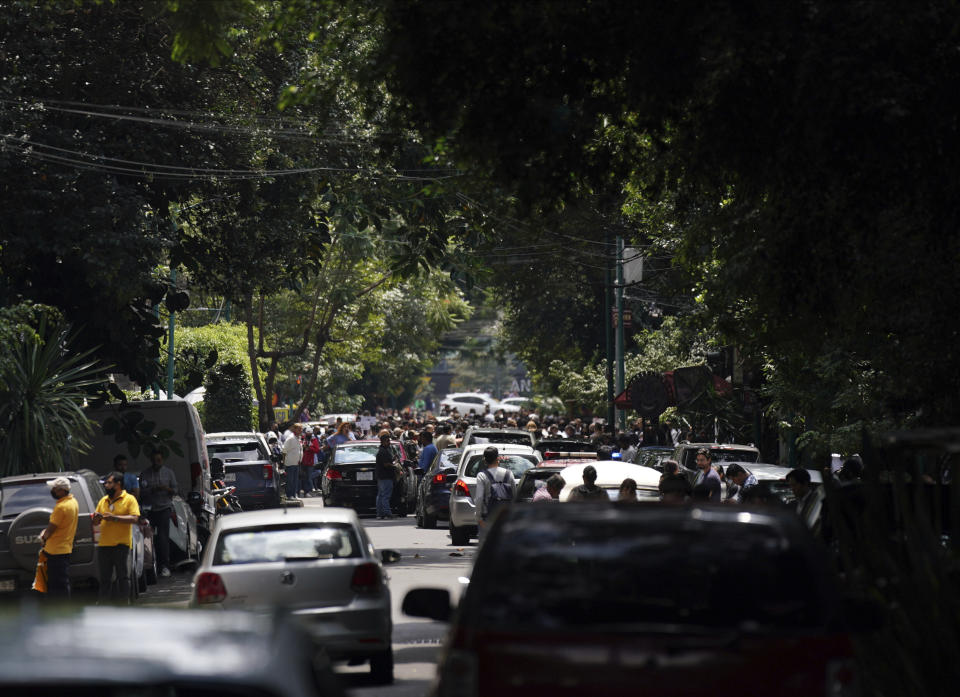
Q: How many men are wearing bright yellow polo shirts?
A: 2